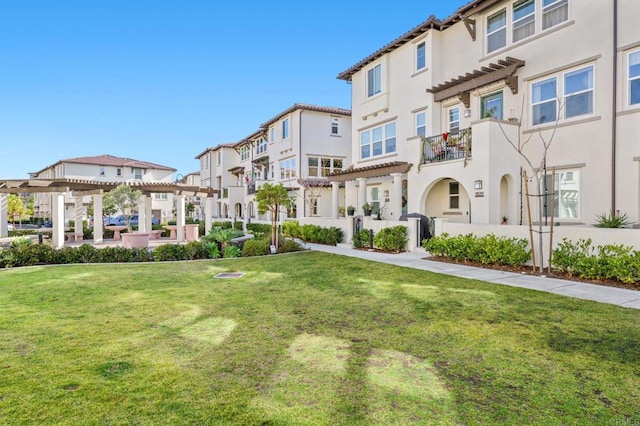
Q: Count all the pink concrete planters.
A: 2